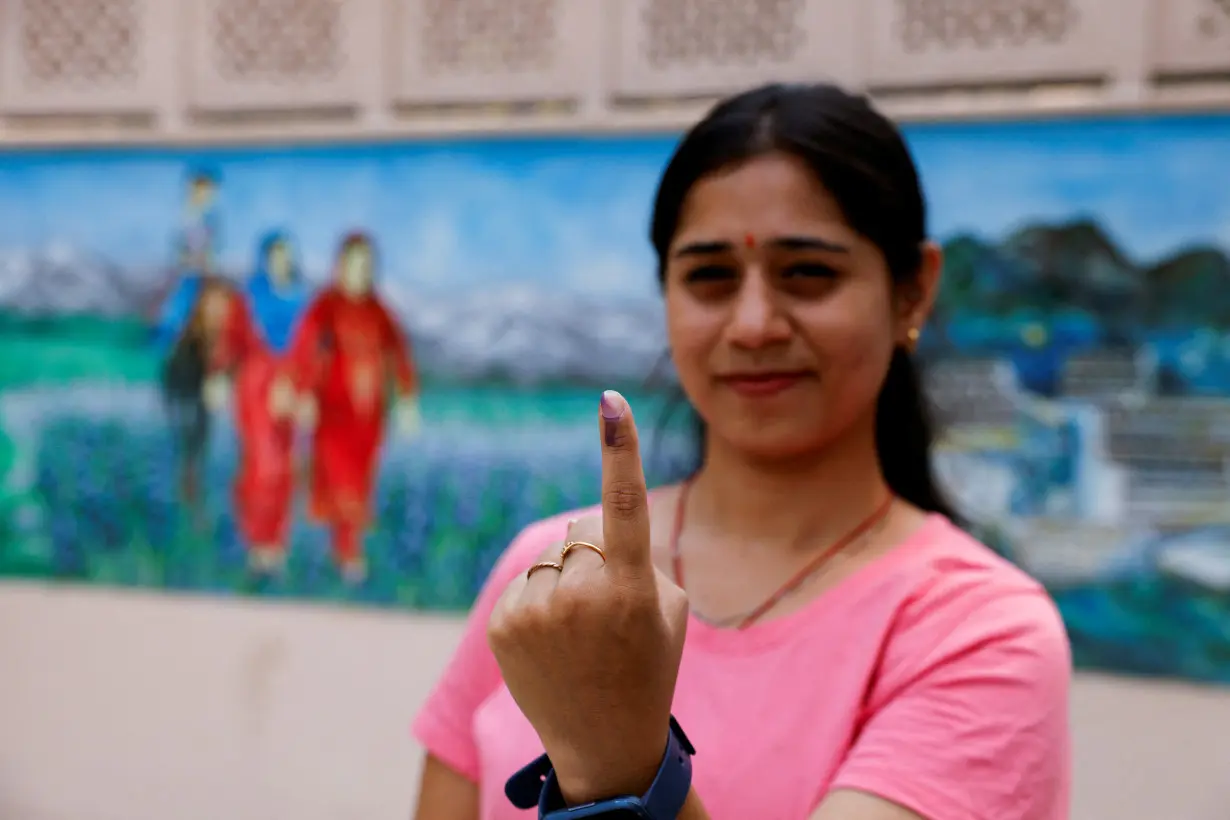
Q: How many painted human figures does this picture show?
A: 3